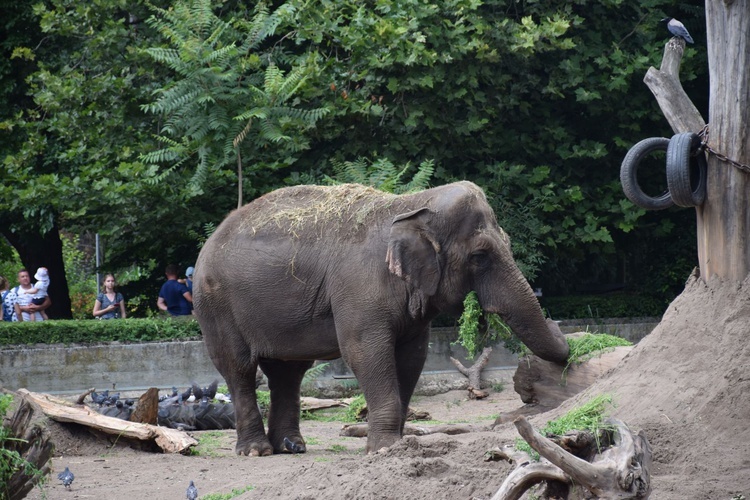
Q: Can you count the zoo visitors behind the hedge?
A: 6